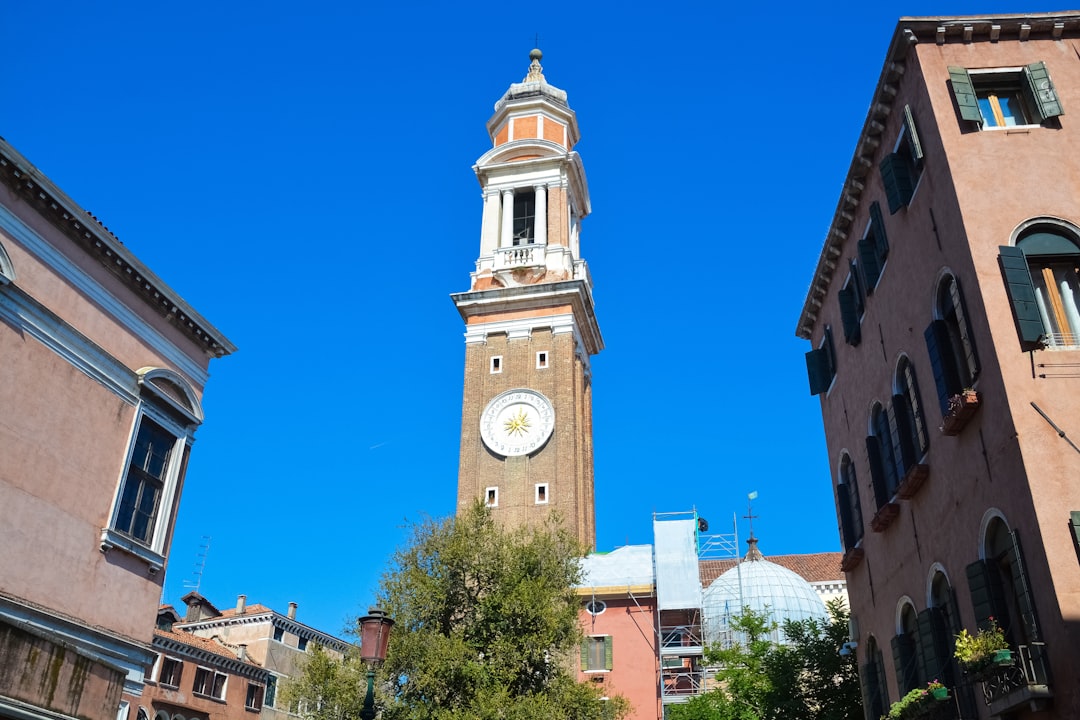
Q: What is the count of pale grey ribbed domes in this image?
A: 1